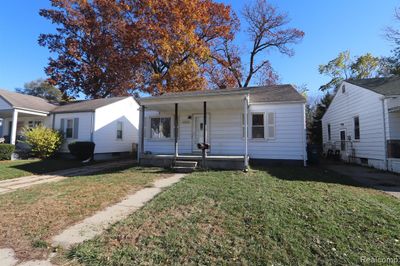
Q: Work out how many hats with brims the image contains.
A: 0